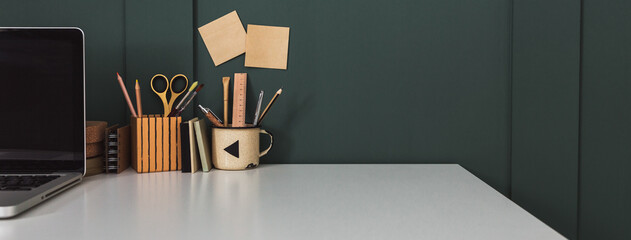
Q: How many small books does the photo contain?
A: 3